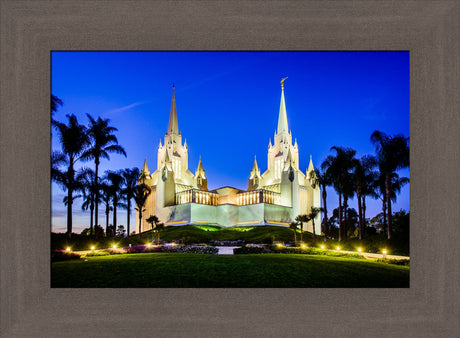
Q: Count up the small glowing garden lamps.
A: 11